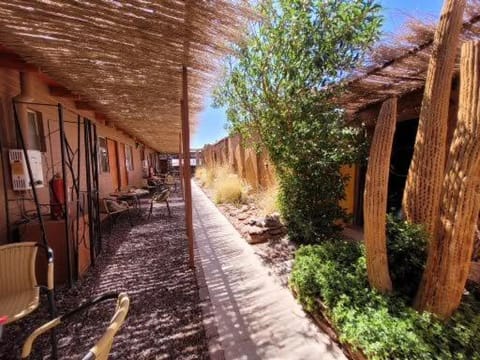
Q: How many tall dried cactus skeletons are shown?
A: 3